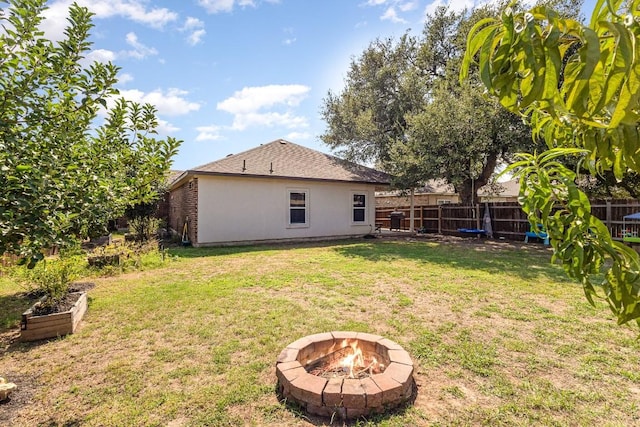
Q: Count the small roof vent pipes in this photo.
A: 2